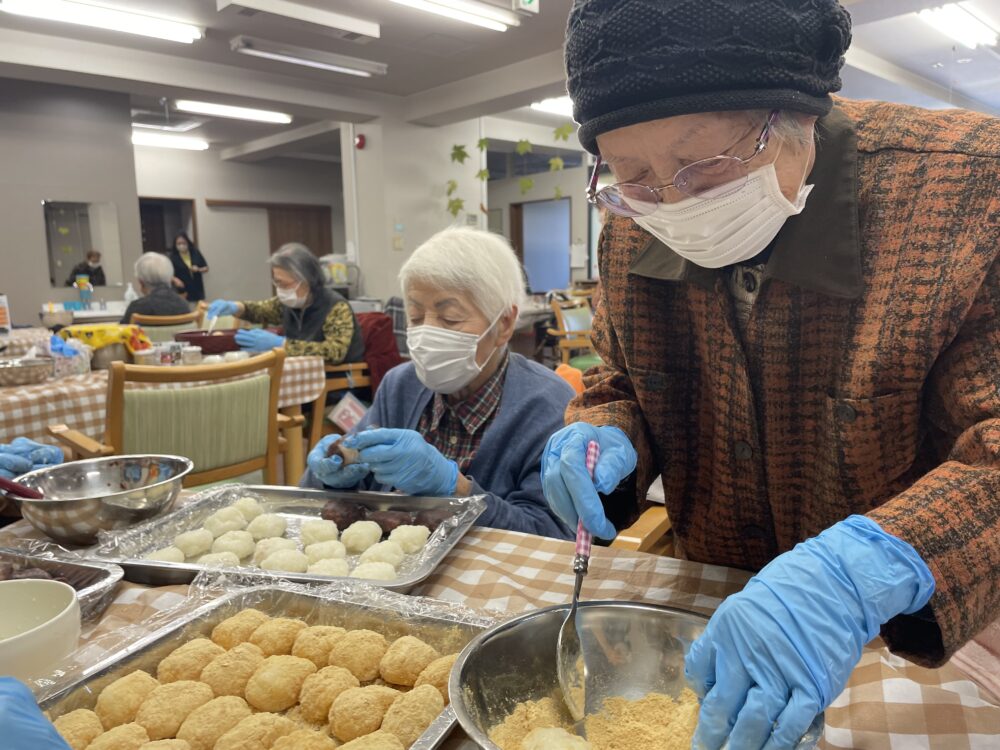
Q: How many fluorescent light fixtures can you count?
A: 7